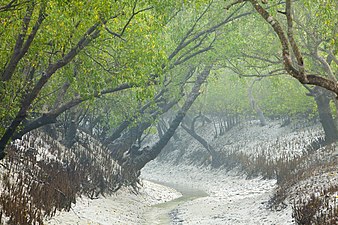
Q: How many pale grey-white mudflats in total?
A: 2